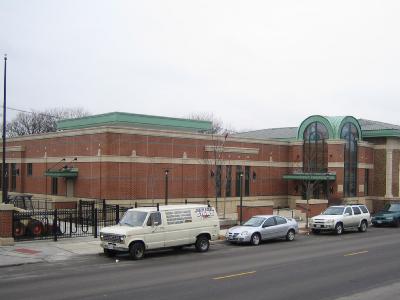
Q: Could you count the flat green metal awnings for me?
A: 2